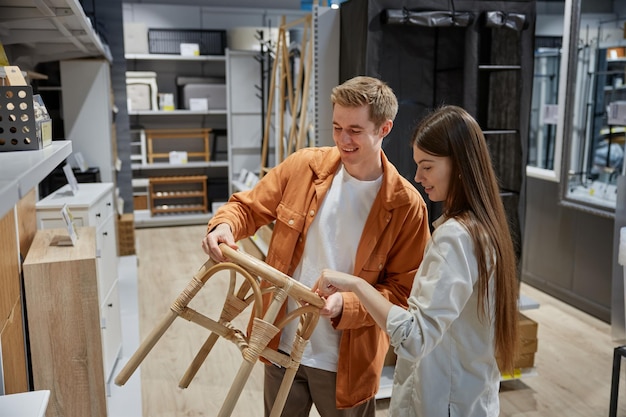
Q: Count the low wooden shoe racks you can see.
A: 2